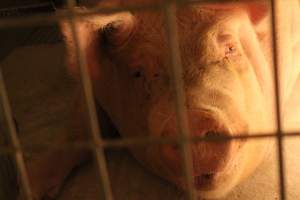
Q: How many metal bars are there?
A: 6